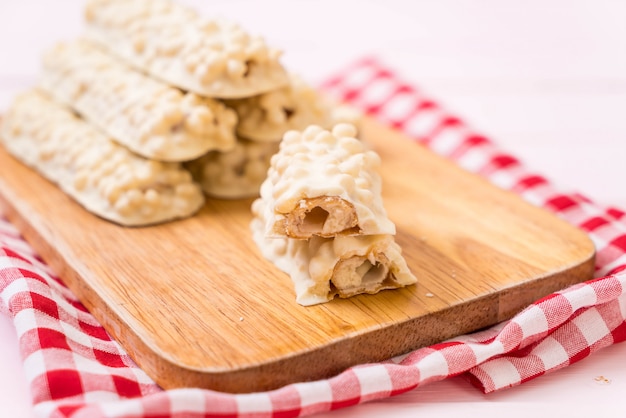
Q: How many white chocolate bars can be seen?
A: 7